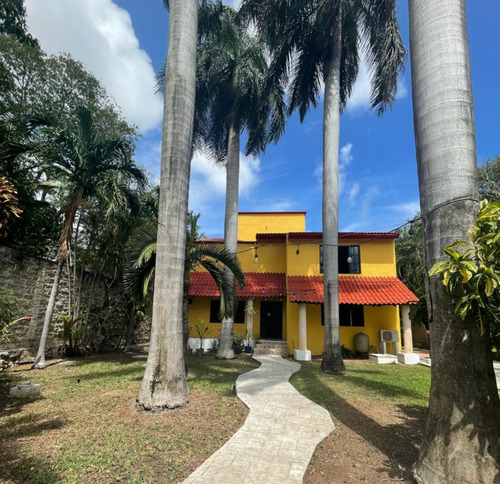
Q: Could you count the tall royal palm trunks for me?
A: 4